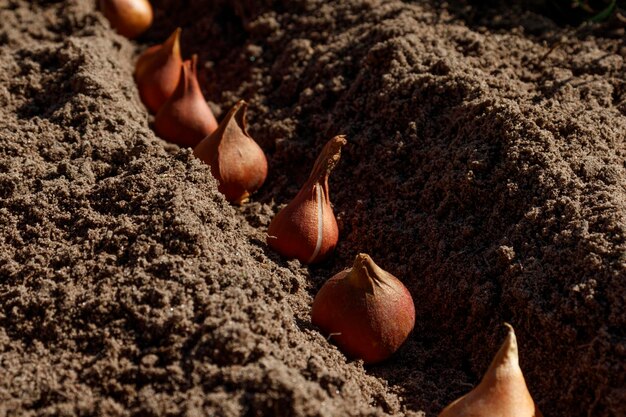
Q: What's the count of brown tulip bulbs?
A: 7